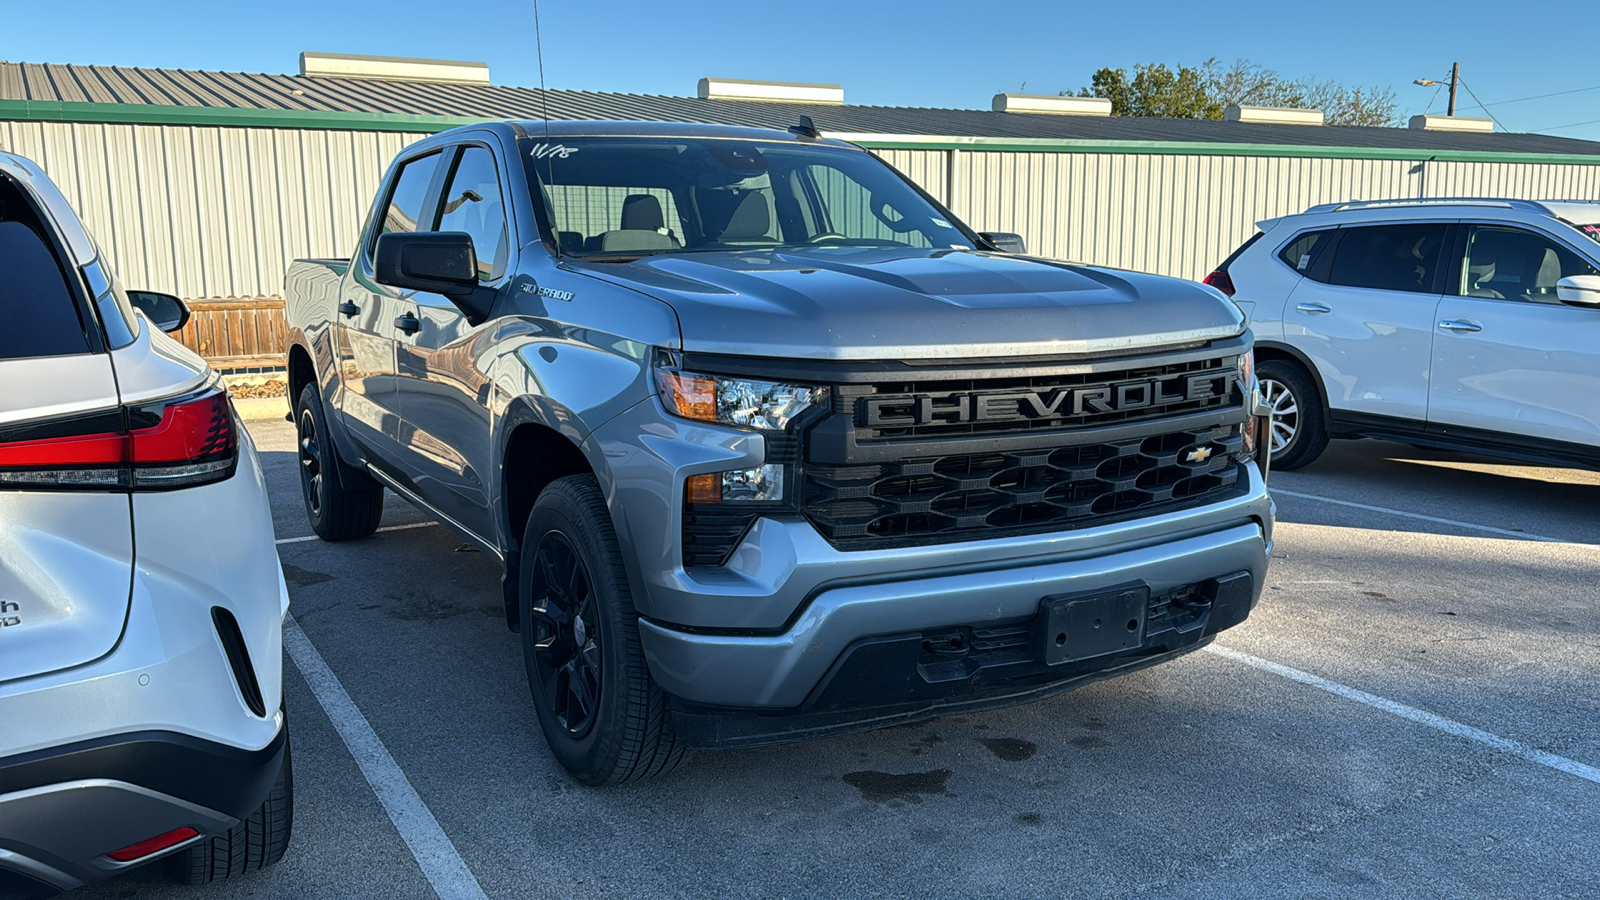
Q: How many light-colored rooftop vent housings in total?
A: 5